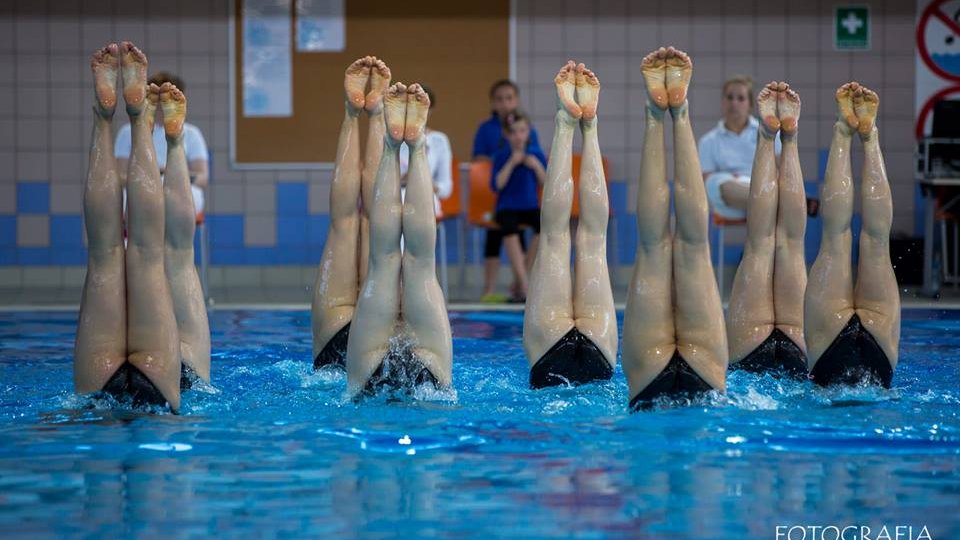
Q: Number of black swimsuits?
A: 8